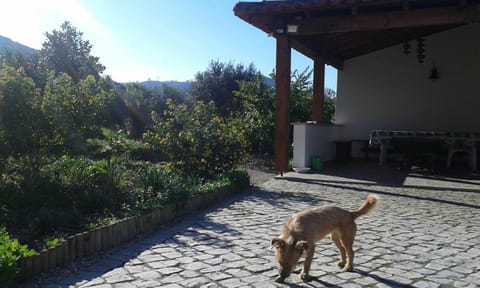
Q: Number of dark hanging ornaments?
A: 3